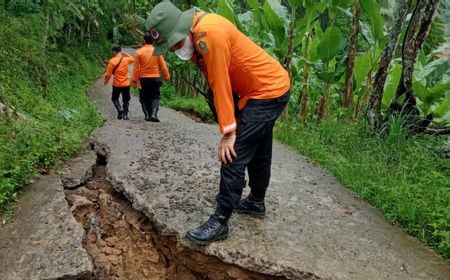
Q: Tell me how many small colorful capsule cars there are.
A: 0